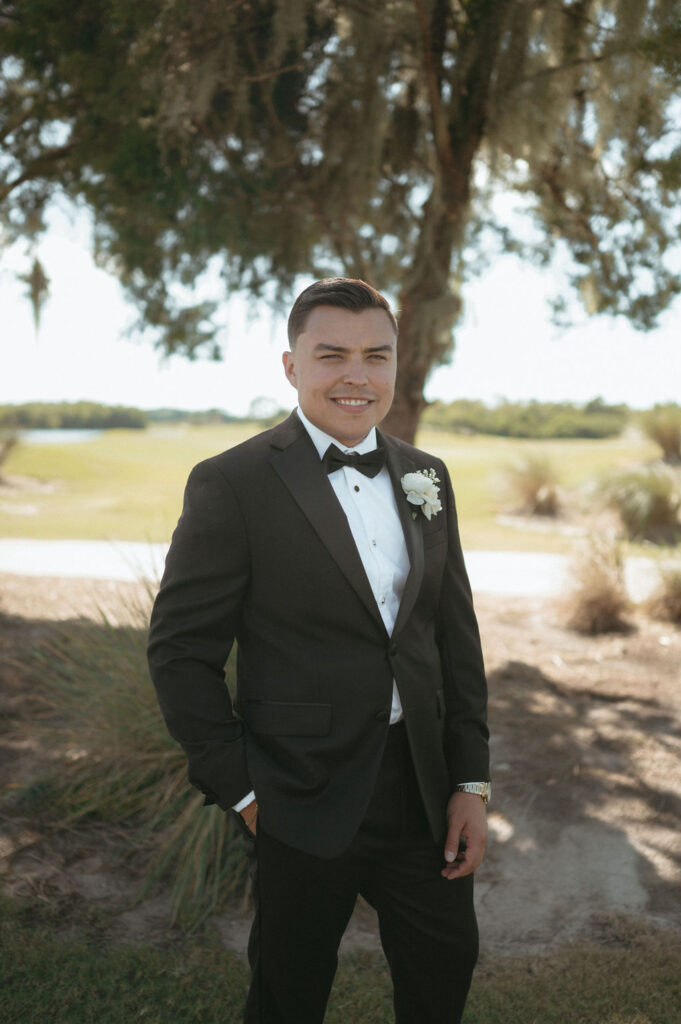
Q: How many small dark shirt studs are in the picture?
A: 3